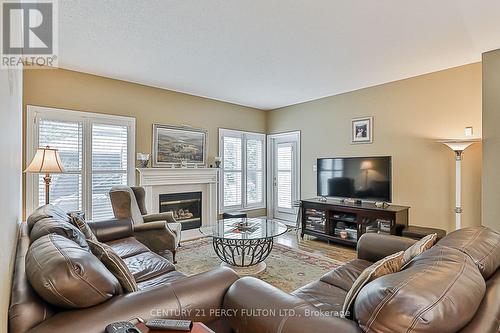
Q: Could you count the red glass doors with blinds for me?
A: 0